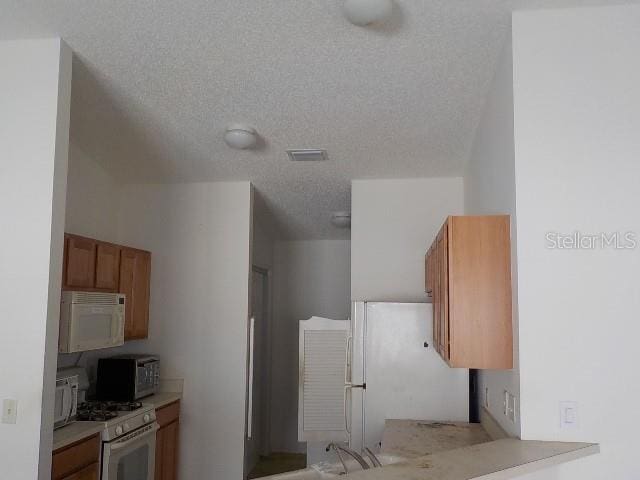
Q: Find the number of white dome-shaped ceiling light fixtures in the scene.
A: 3